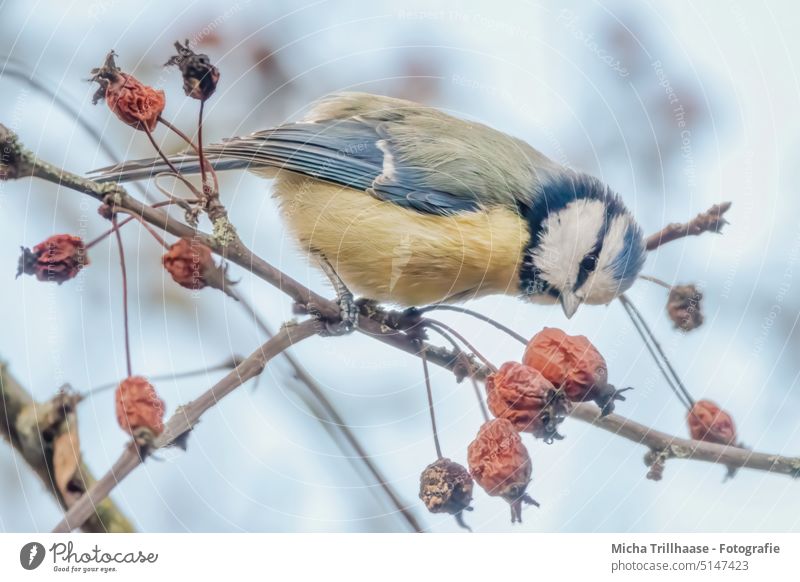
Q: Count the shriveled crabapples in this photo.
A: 11